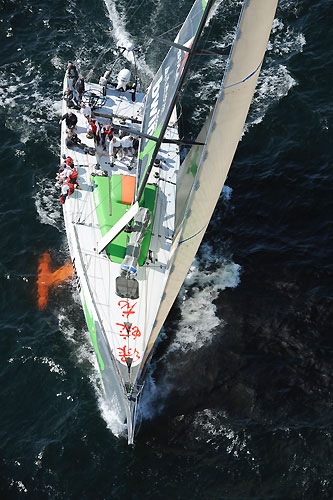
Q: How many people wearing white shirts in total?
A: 3